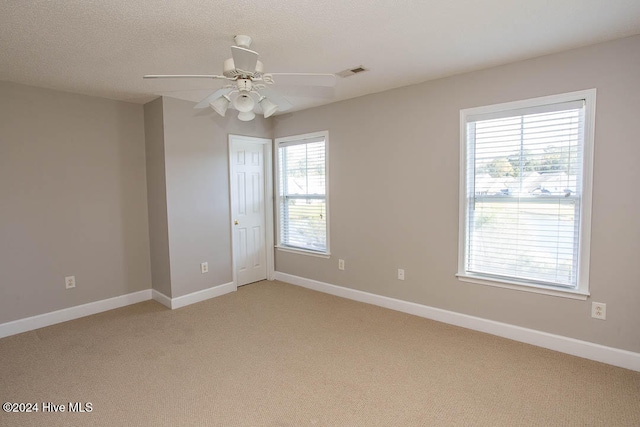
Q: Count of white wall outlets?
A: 5